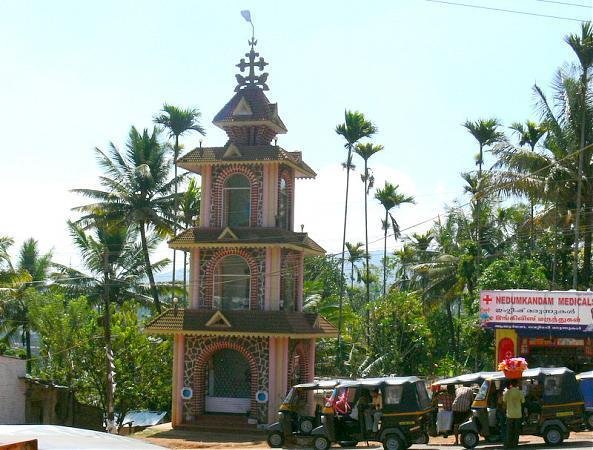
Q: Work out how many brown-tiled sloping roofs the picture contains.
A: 4